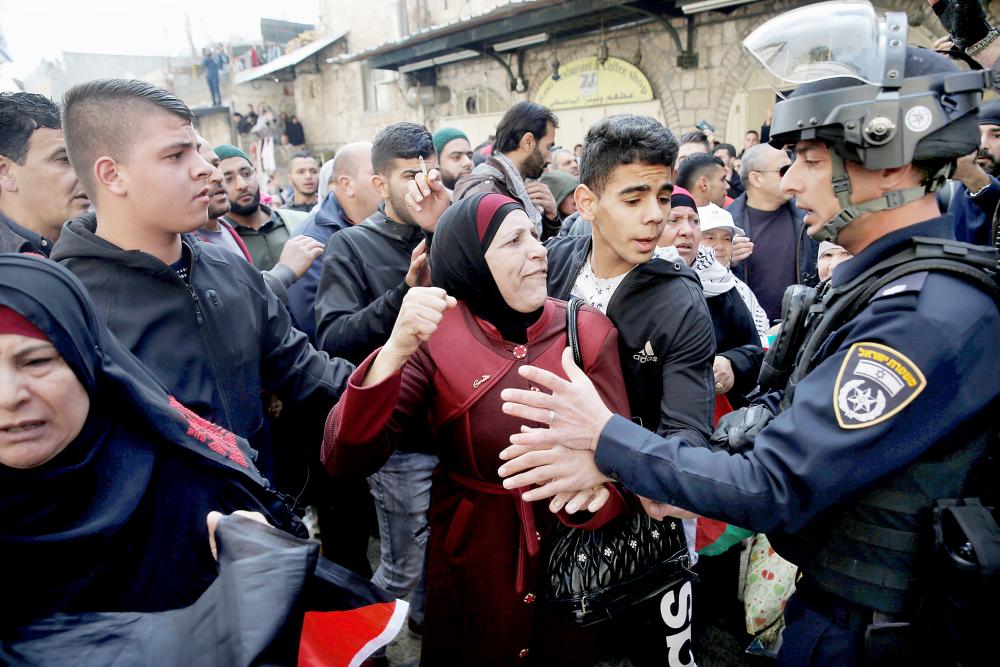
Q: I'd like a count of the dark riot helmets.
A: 1